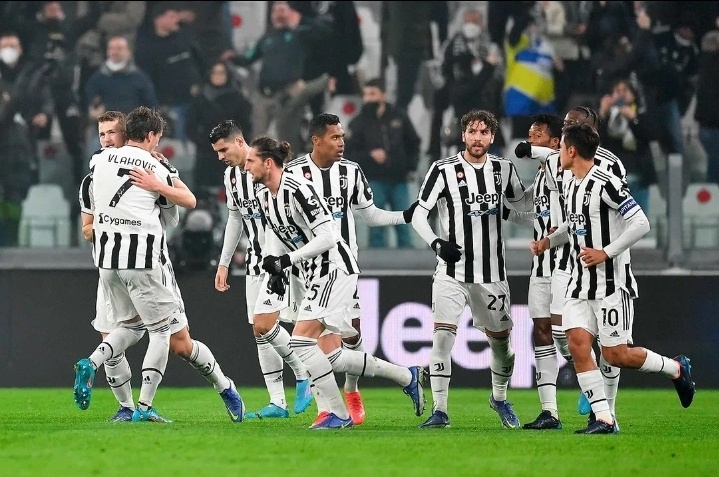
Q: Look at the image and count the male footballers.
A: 9